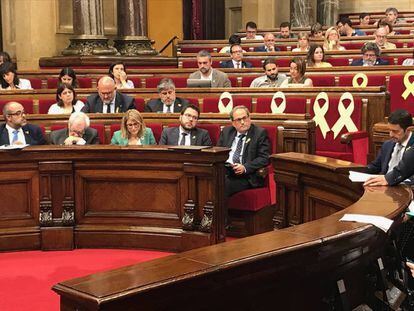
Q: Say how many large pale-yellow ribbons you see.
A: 6